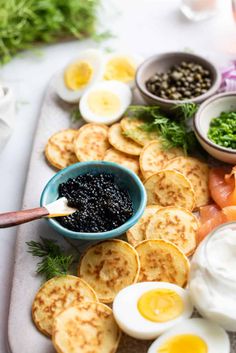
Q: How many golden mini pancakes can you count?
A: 14